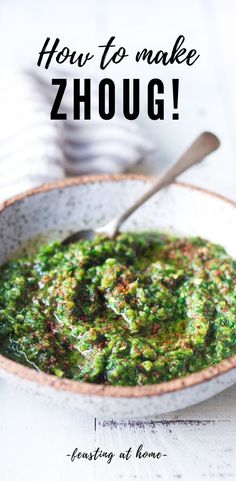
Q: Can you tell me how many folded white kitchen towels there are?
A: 1